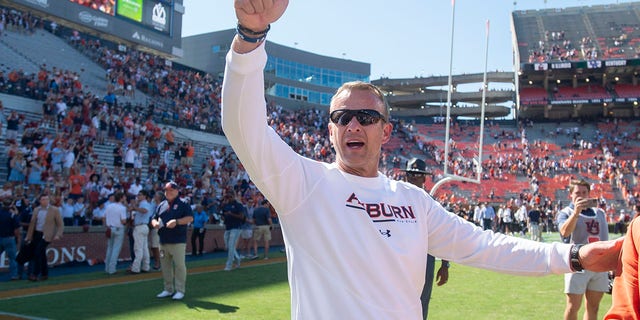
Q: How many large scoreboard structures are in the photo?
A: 1